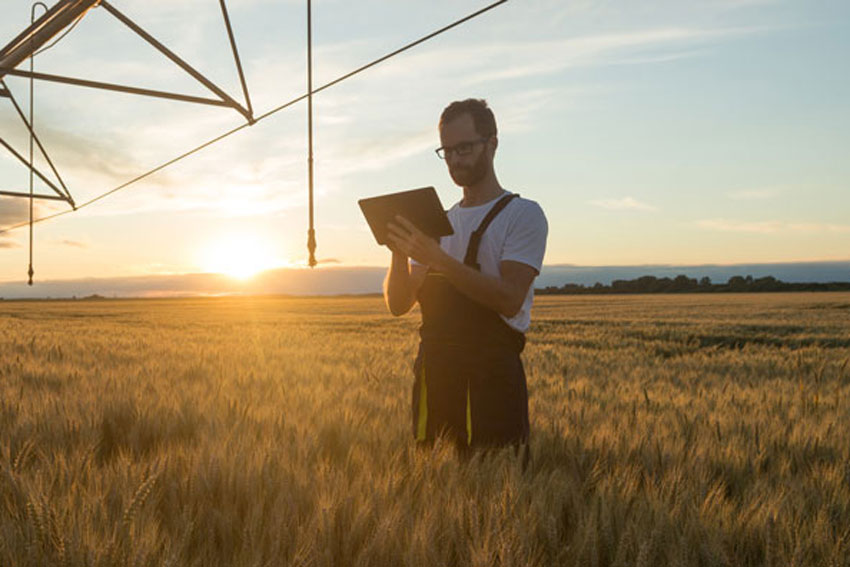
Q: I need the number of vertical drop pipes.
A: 2